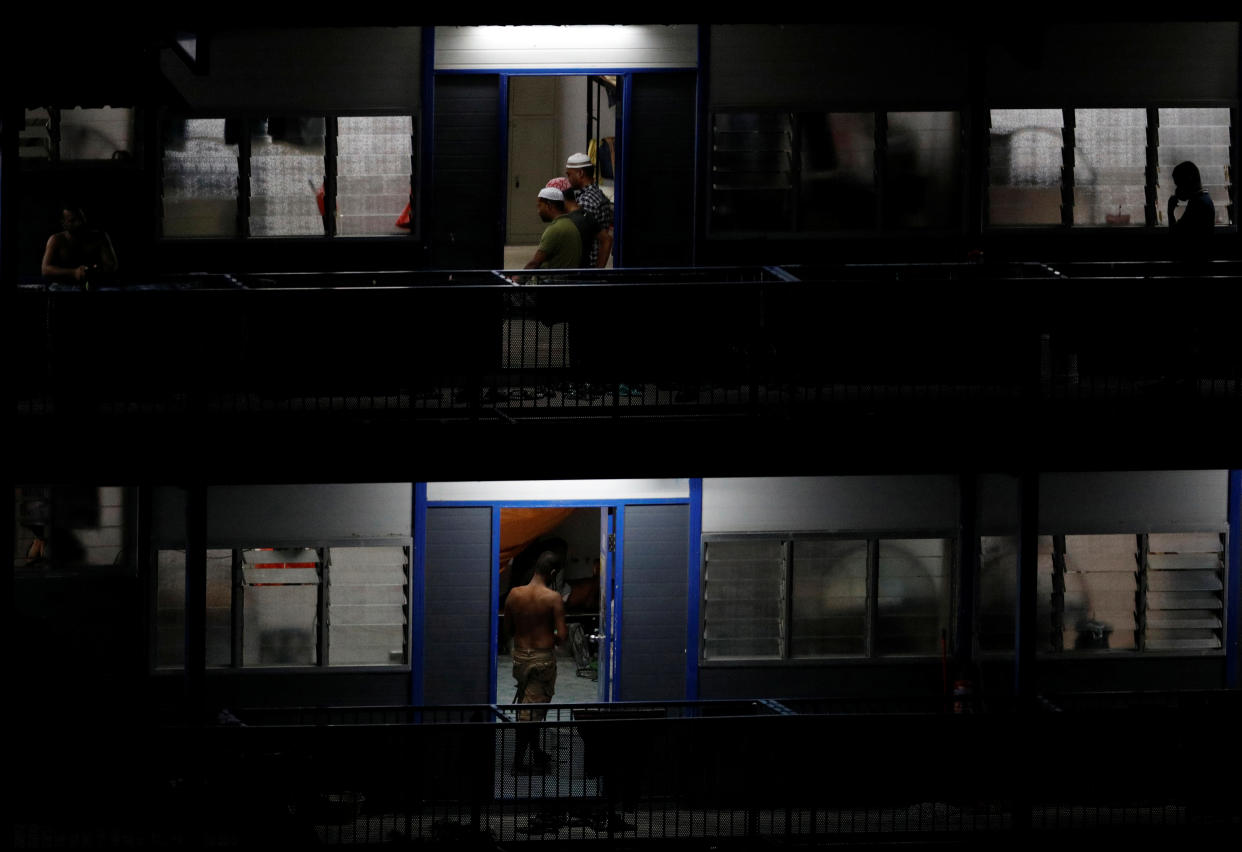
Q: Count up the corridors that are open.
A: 2